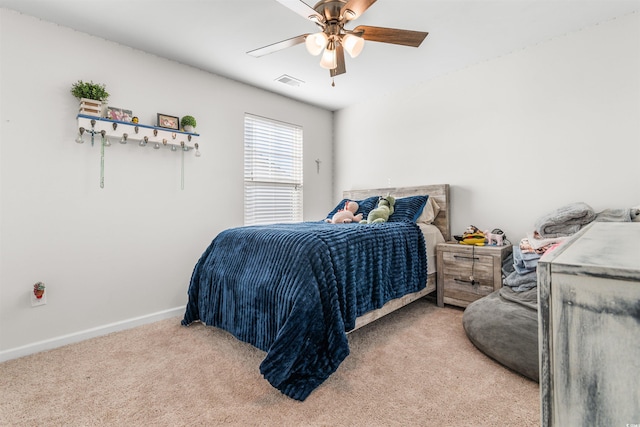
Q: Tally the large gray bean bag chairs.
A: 1